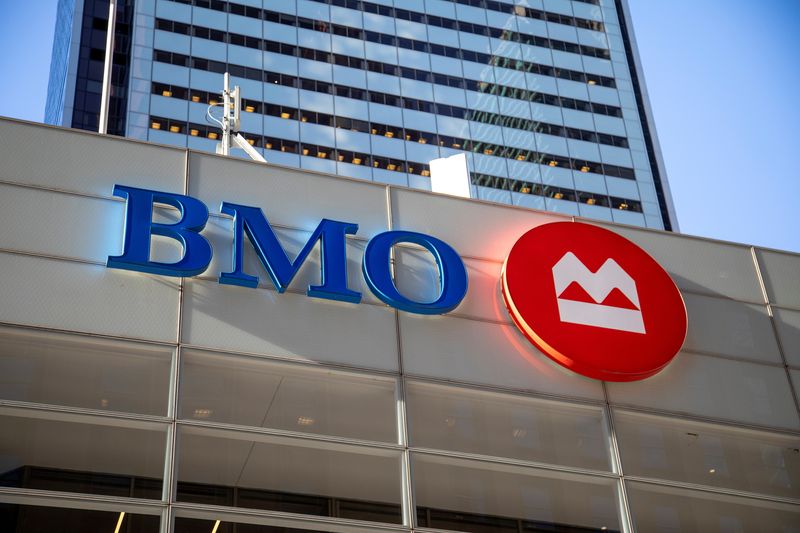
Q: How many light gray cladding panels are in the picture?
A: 15